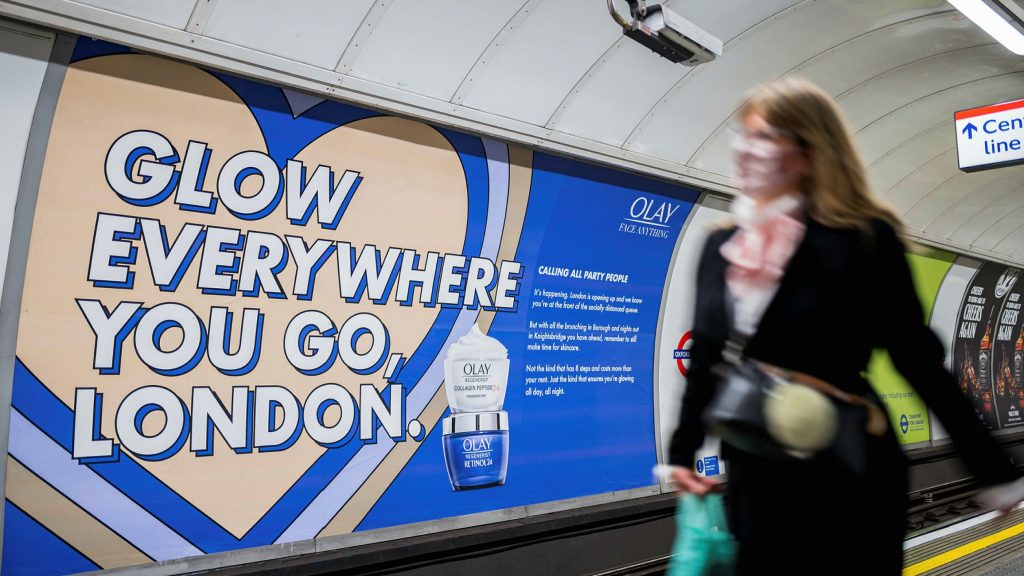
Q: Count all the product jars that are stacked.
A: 2